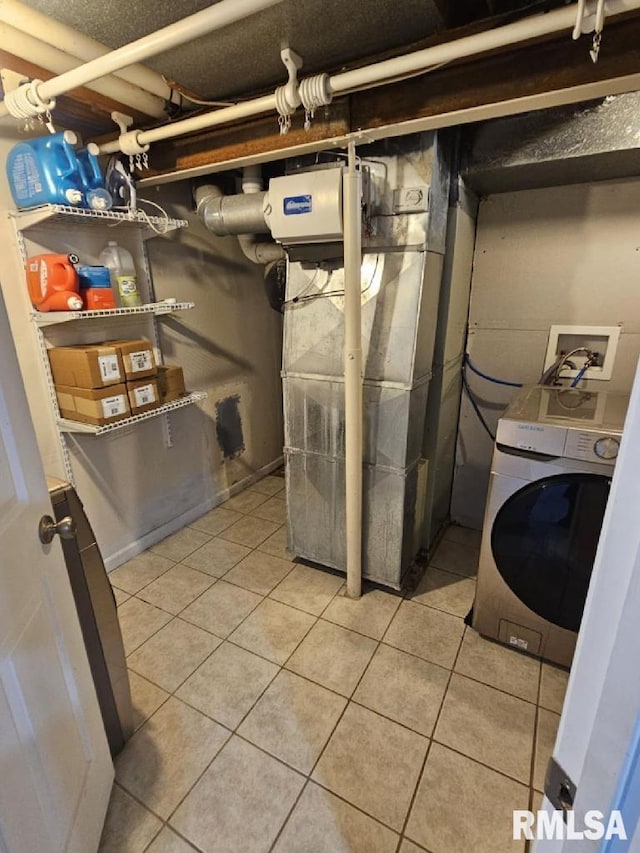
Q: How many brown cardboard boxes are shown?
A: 5